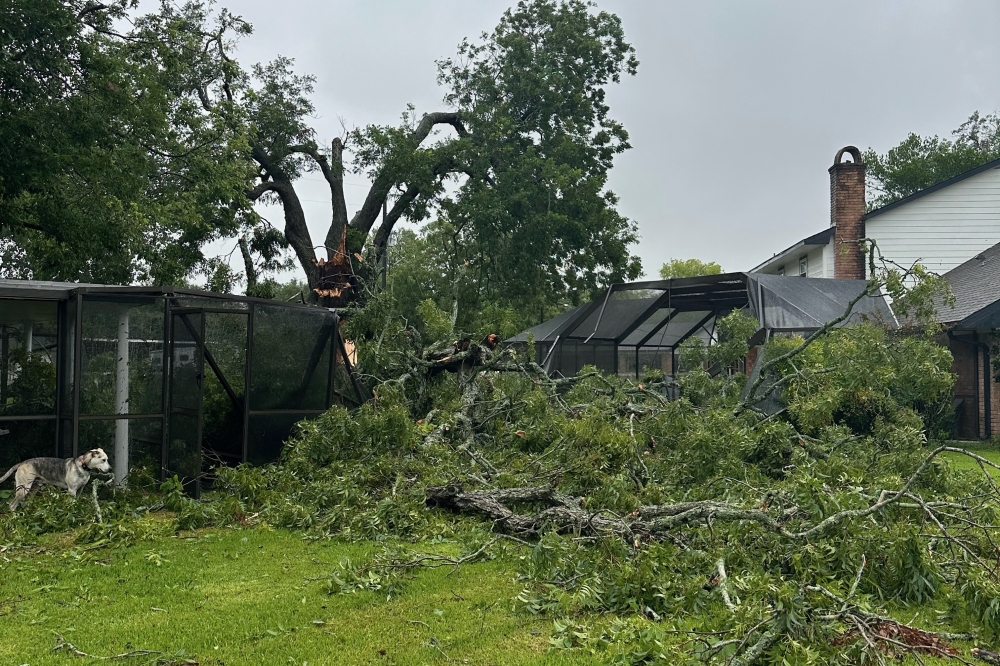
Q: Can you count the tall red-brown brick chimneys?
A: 1